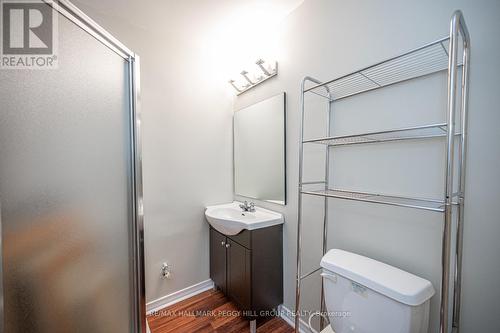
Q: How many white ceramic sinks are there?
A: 1